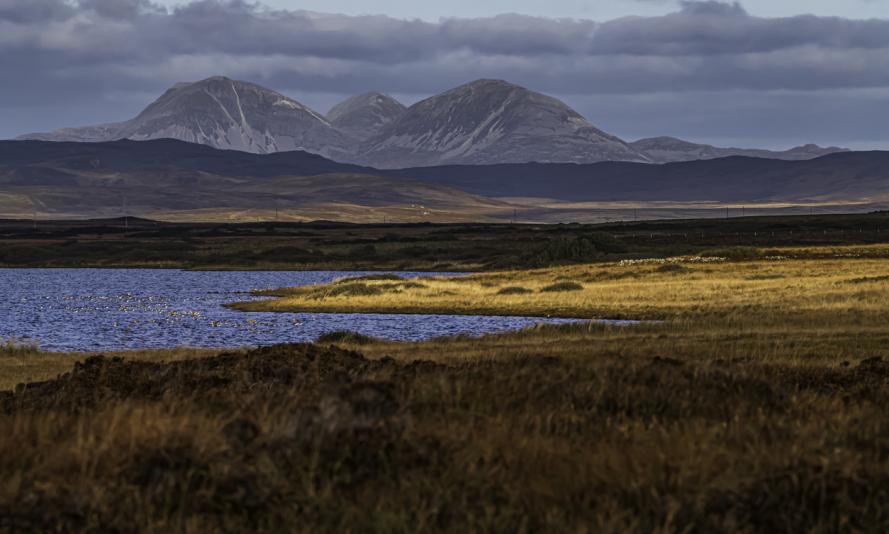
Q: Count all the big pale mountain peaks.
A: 3